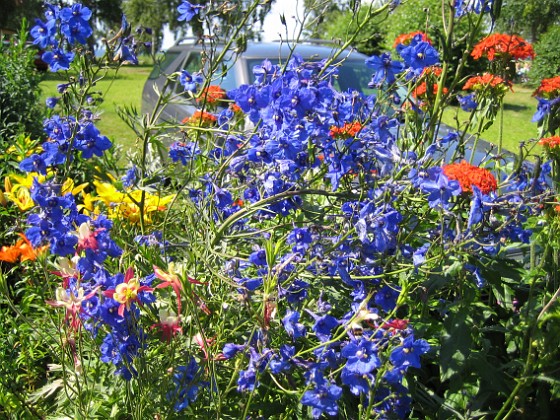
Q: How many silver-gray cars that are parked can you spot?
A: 1